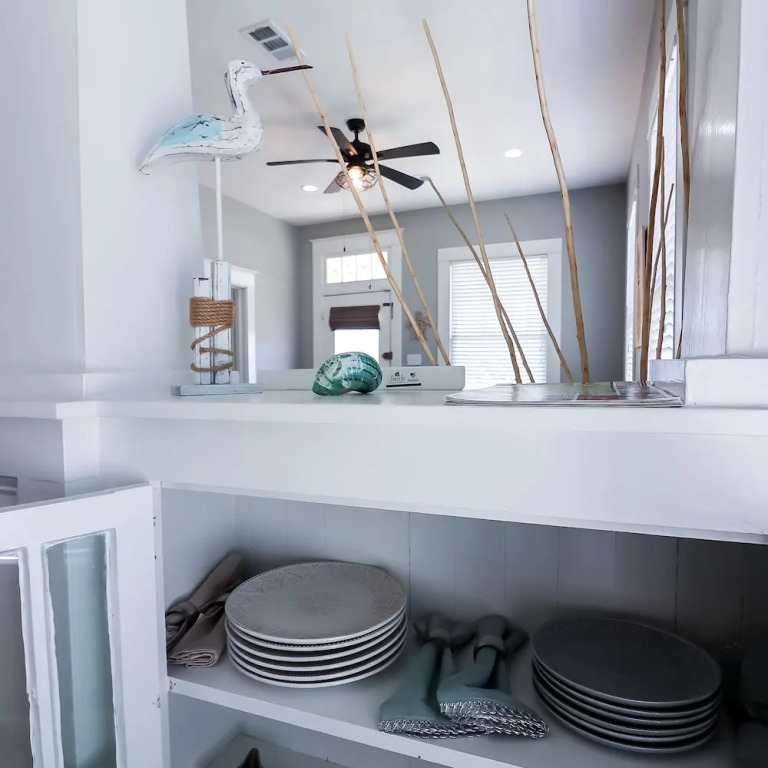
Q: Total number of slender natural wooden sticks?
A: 10